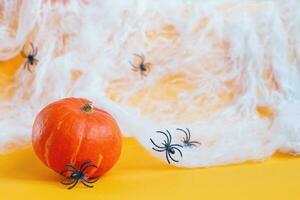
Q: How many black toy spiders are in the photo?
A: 5